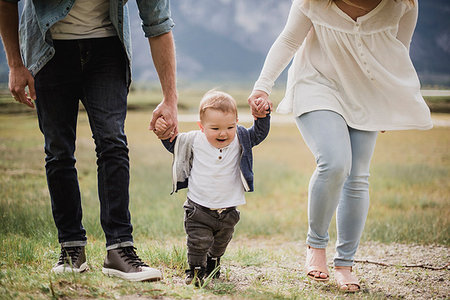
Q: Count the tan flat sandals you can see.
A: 2